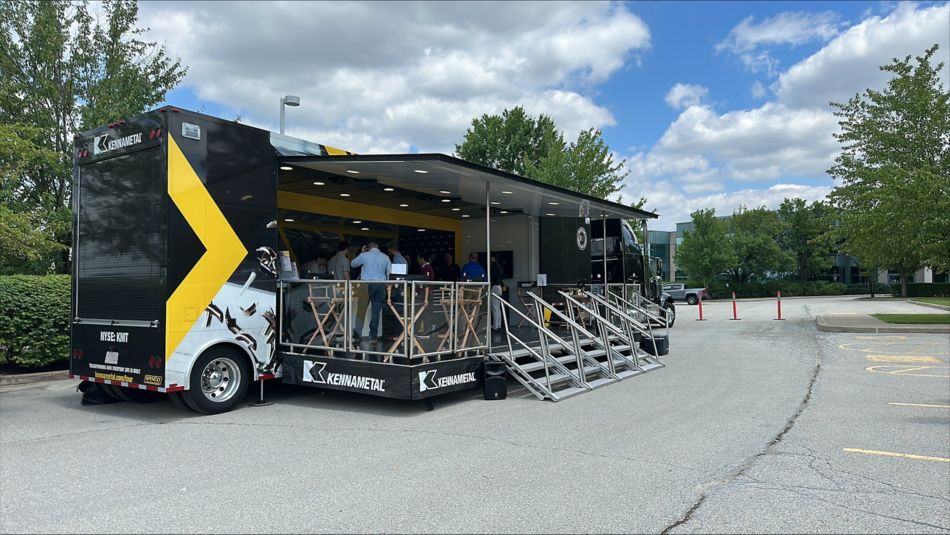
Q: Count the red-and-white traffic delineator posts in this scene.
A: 3